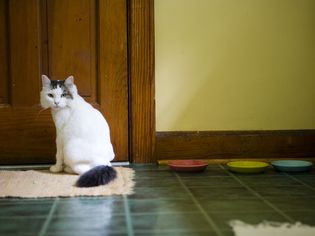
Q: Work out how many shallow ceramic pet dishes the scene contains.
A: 3